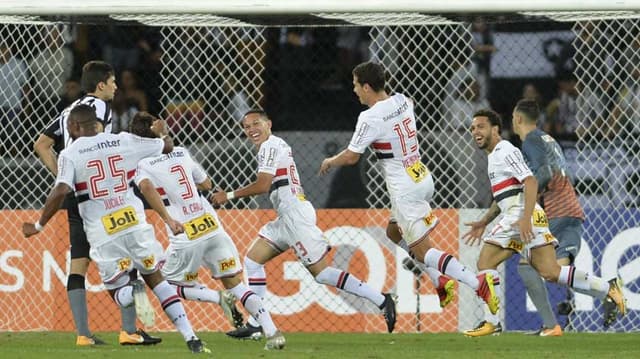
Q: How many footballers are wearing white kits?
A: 5